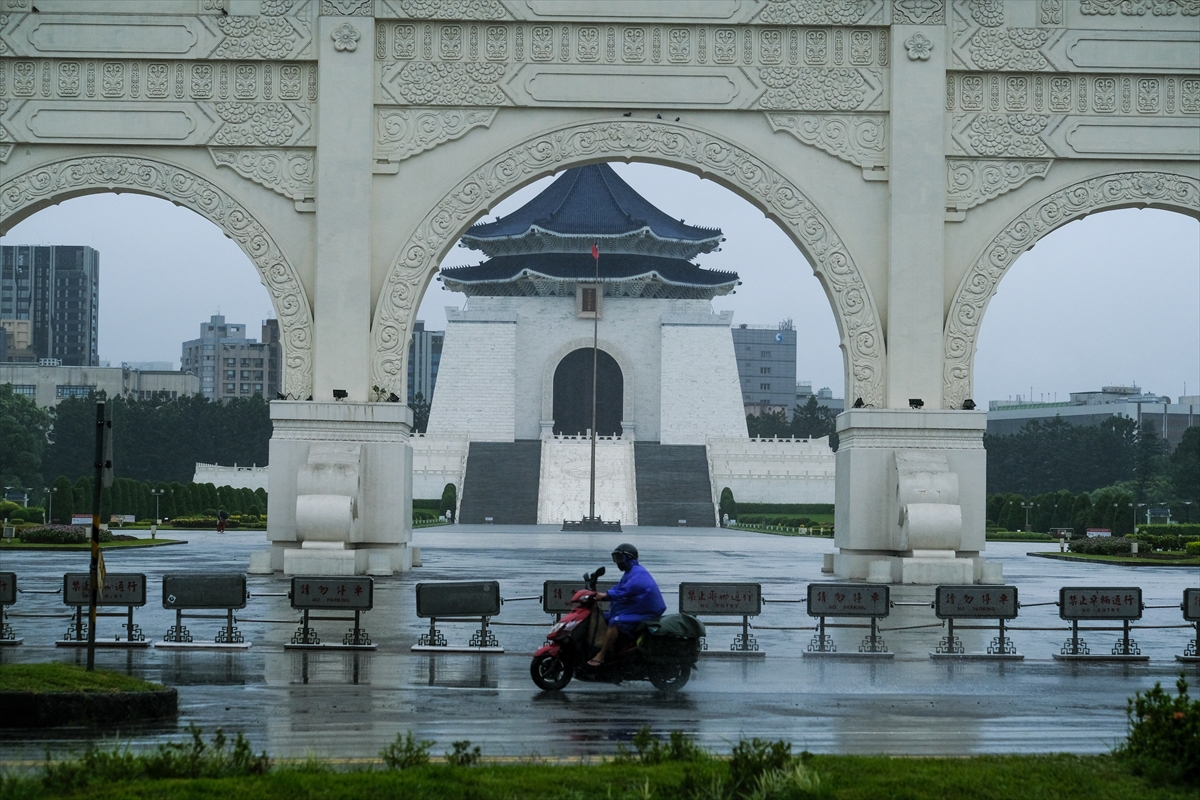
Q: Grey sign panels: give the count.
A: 11